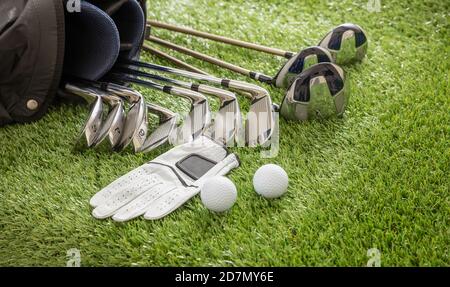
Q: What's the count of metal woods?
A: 3